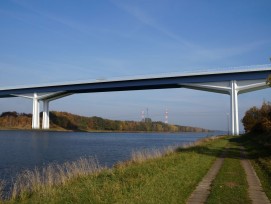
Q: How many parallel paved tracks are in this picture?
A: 2